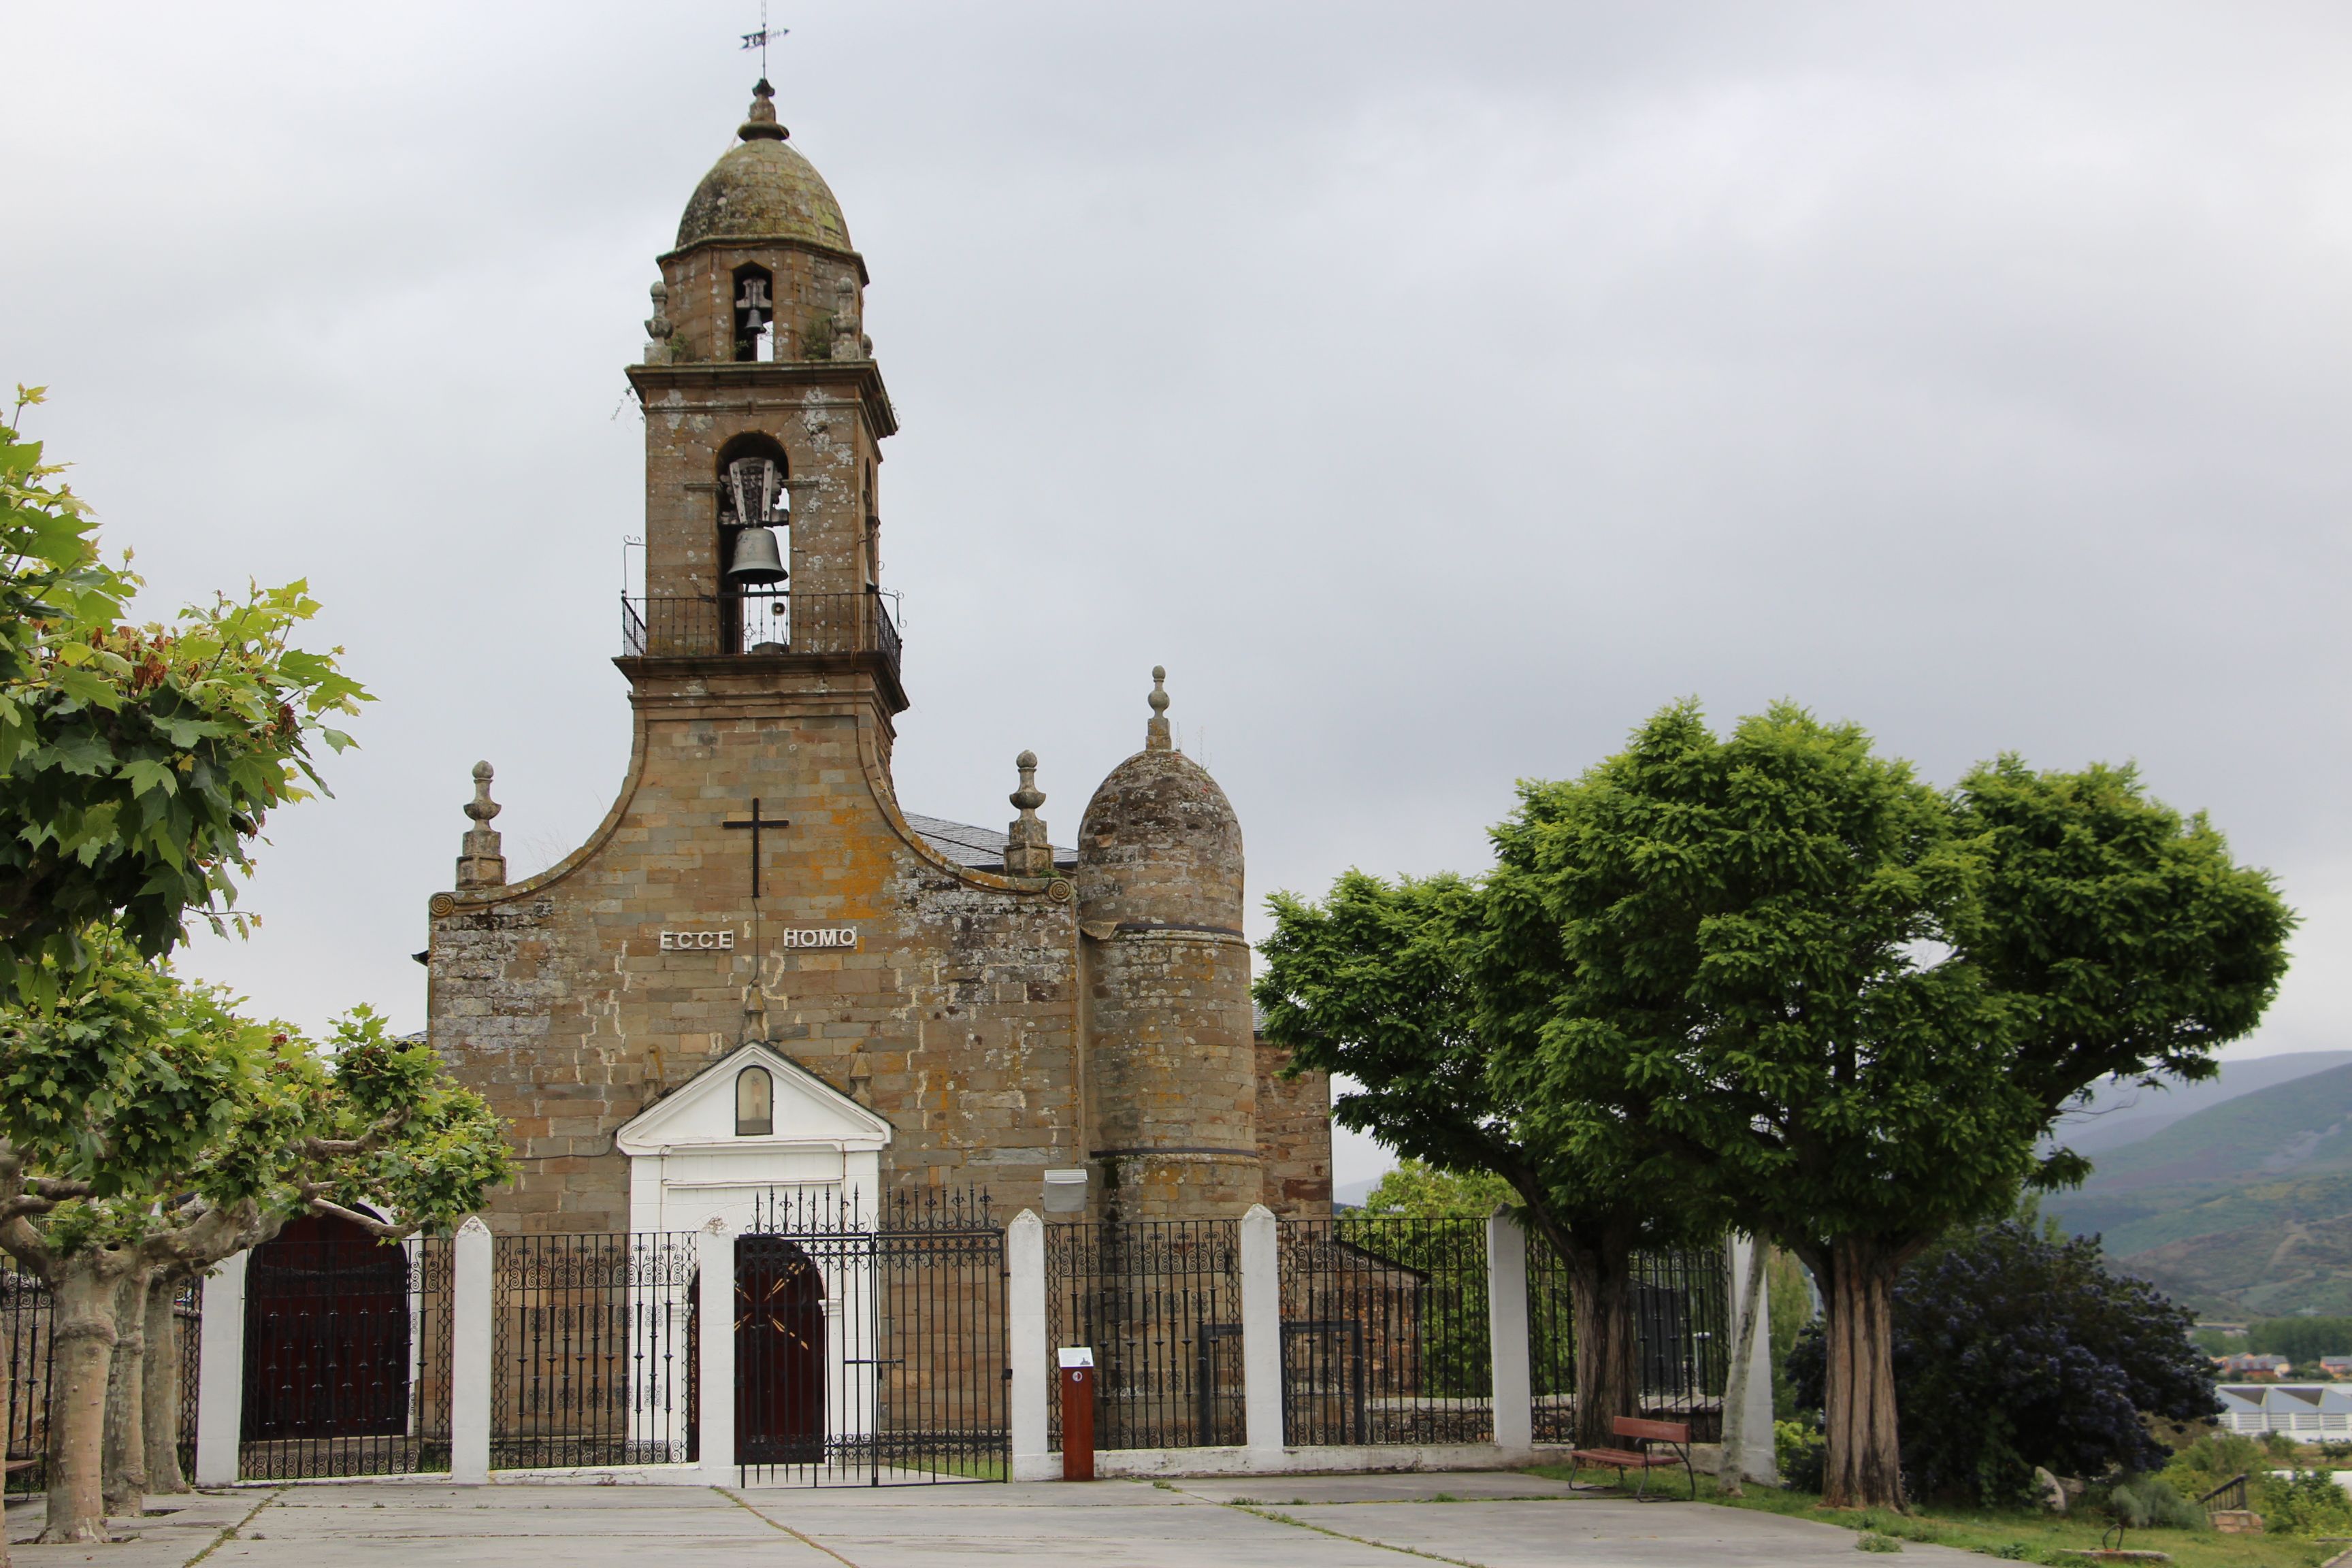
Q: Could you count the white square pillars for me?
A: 7